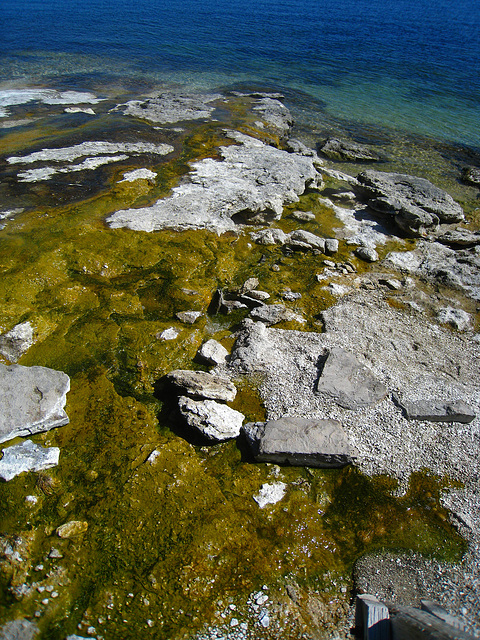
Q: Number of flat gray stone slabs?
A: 4